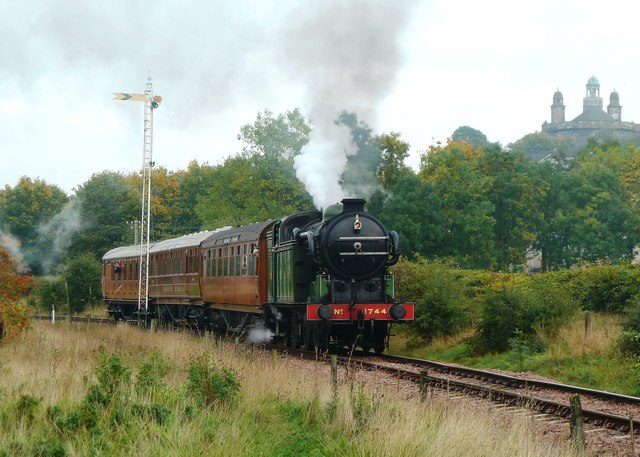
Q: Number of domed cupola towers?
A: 3